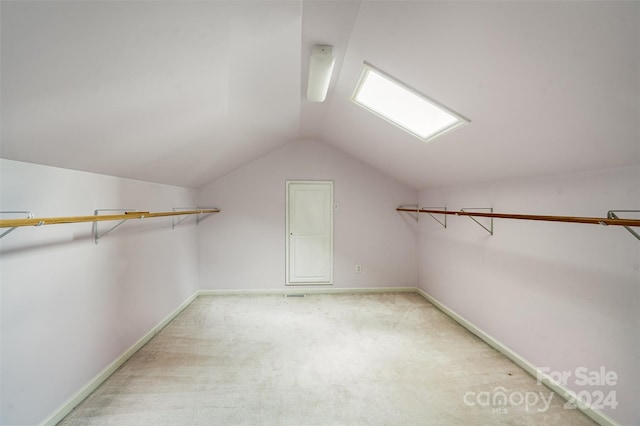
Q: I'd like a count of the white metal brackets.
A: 8